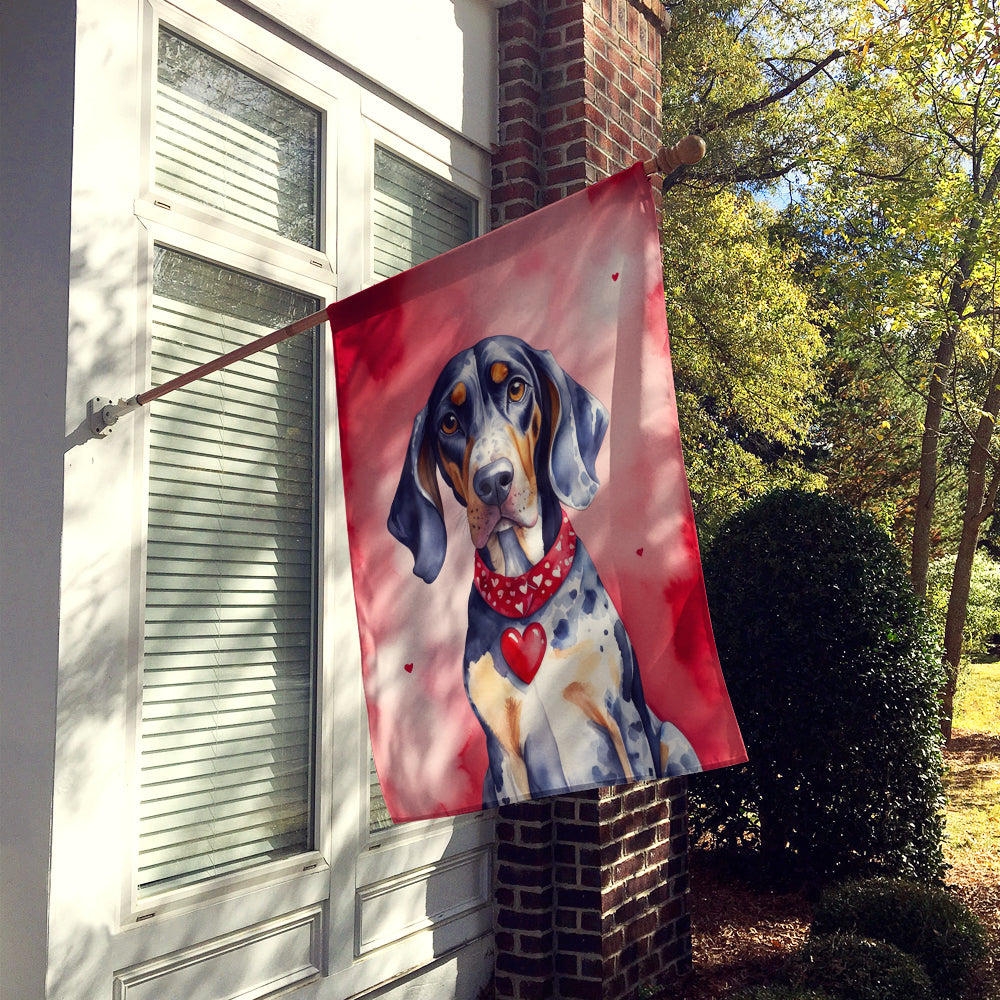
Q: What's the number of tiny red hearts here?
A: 3